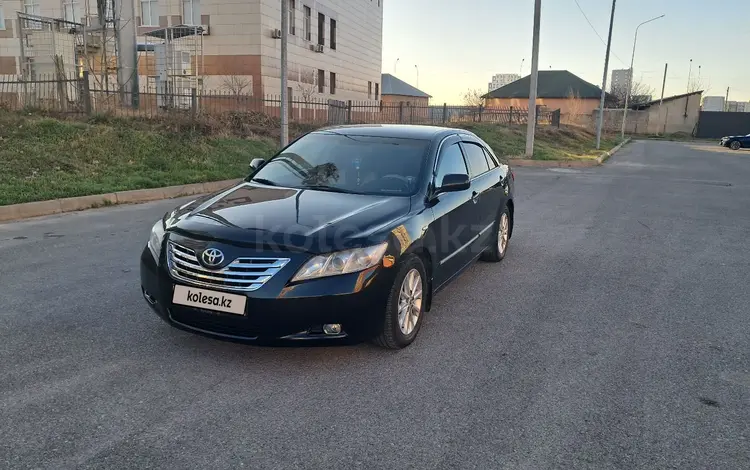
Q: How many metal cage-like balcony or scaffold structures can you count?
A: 2